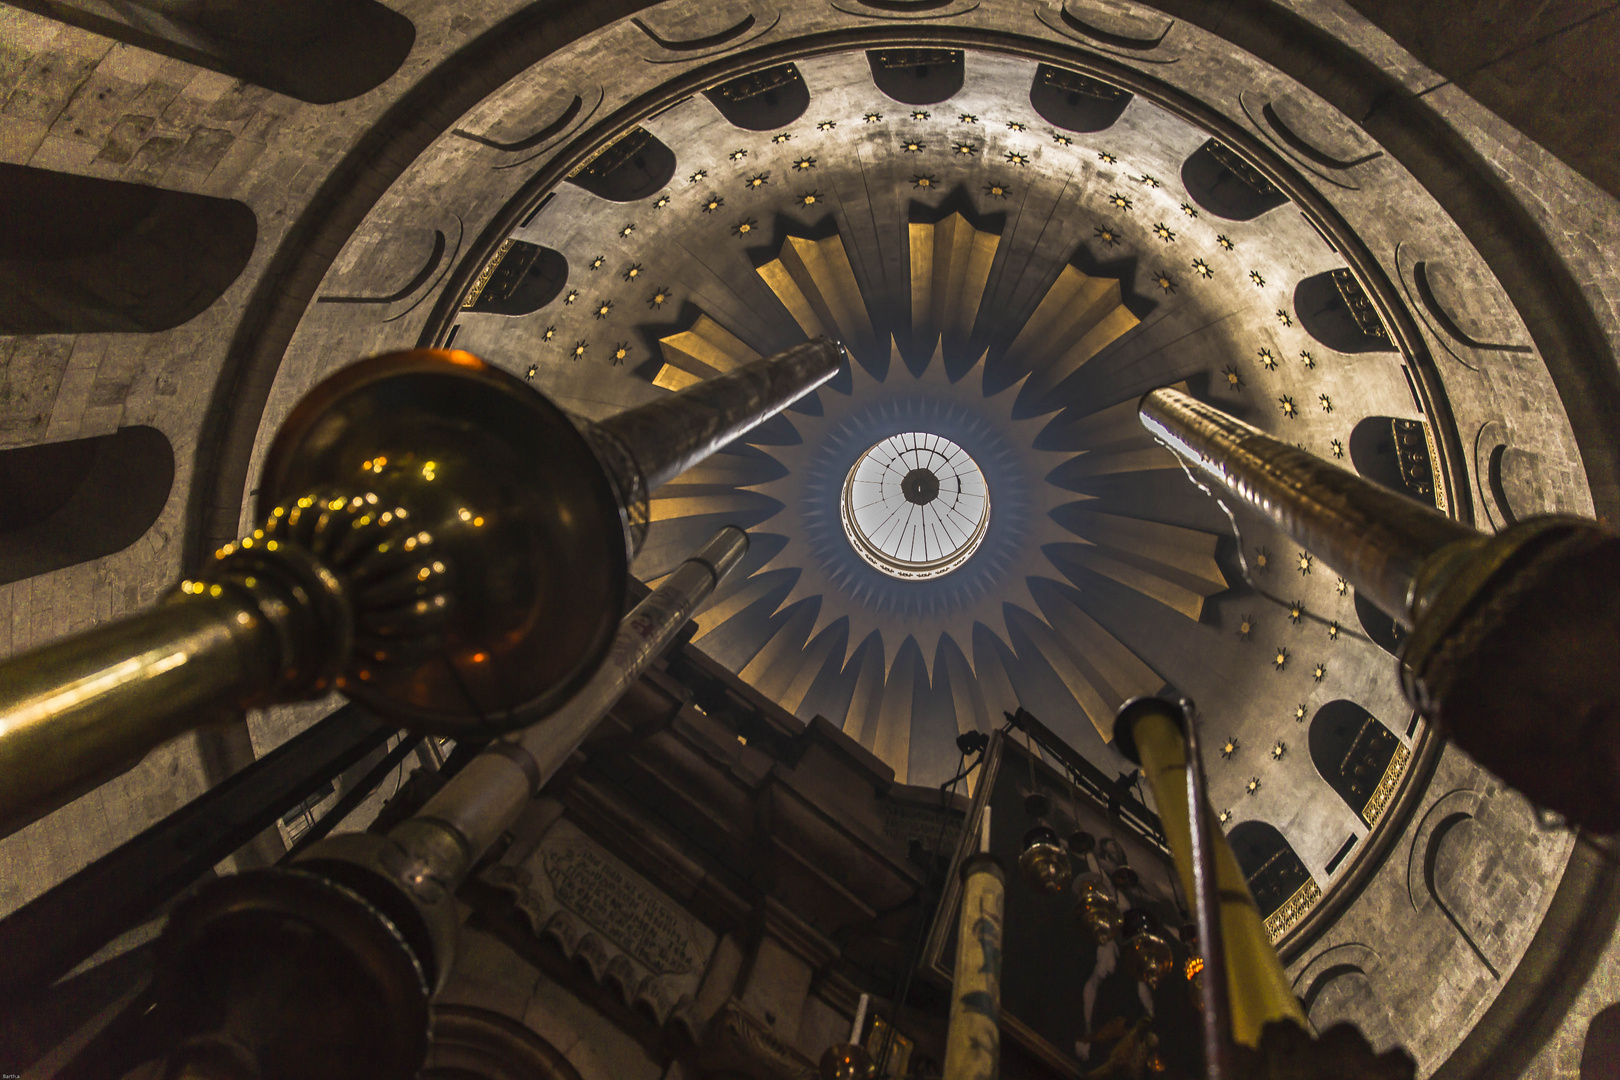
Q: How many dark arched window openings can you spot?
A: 11